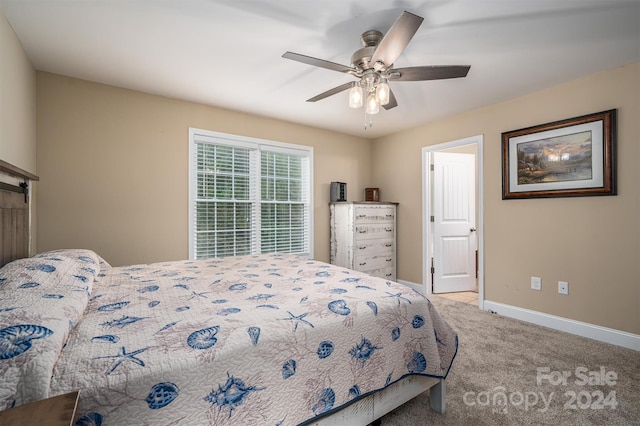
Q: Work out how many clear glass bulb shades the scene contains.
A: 3